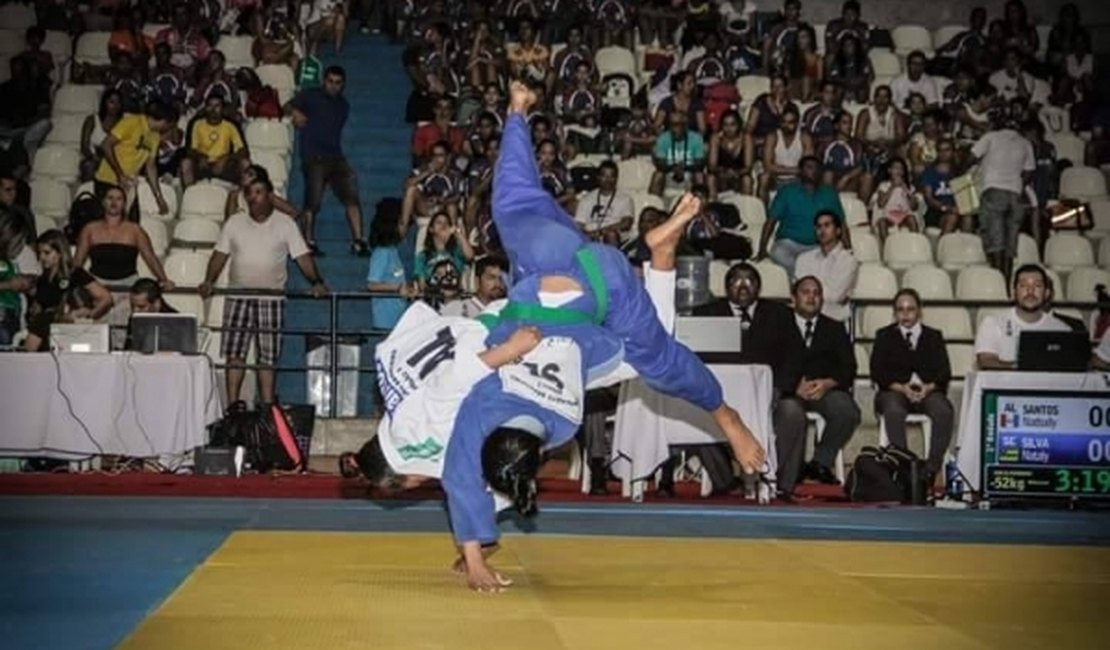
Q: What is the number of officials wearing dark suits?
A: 3